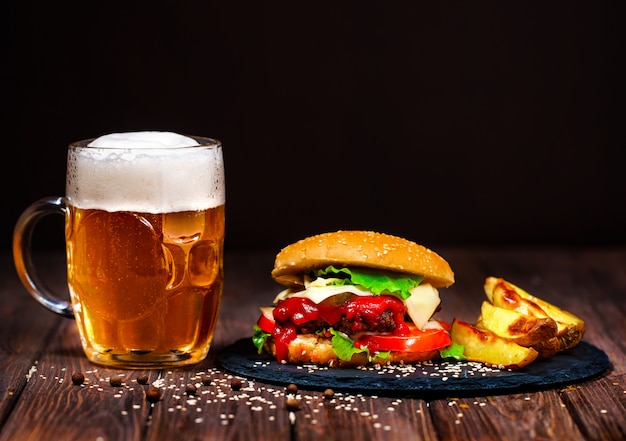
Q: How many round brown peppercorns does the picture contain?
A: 10